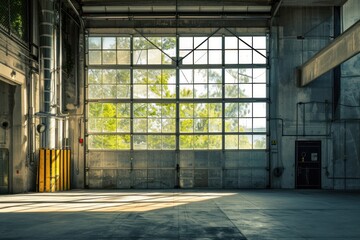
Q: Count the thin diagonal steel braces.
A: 3